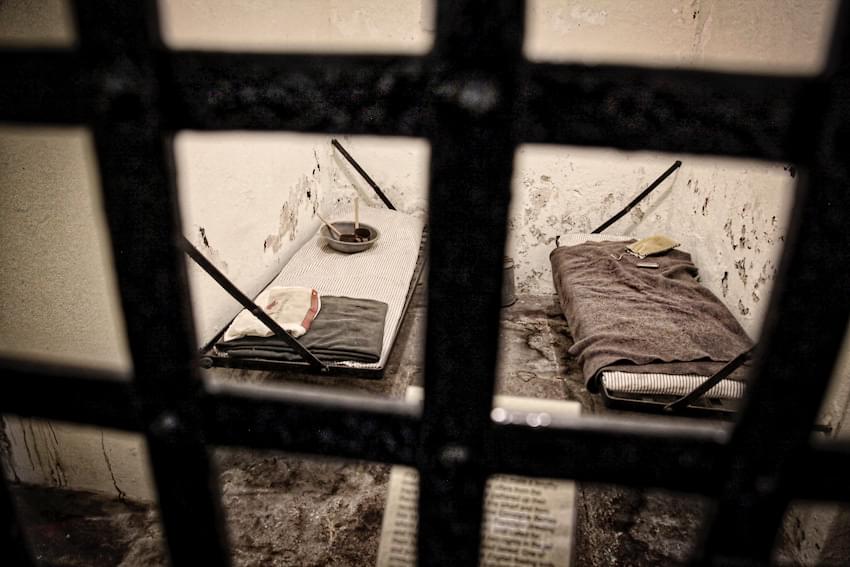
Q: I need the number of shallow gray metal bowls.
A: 1